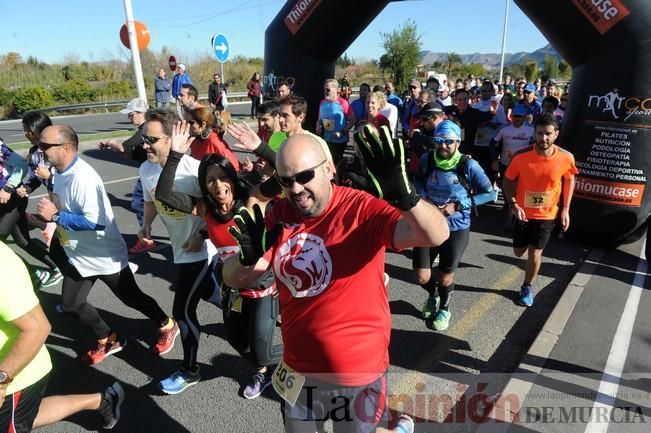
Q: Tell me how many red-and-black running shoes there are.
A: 2